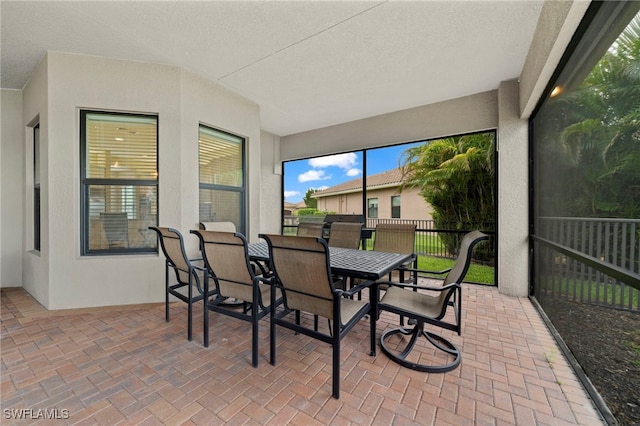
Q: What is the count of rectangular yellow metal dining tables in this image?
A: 0